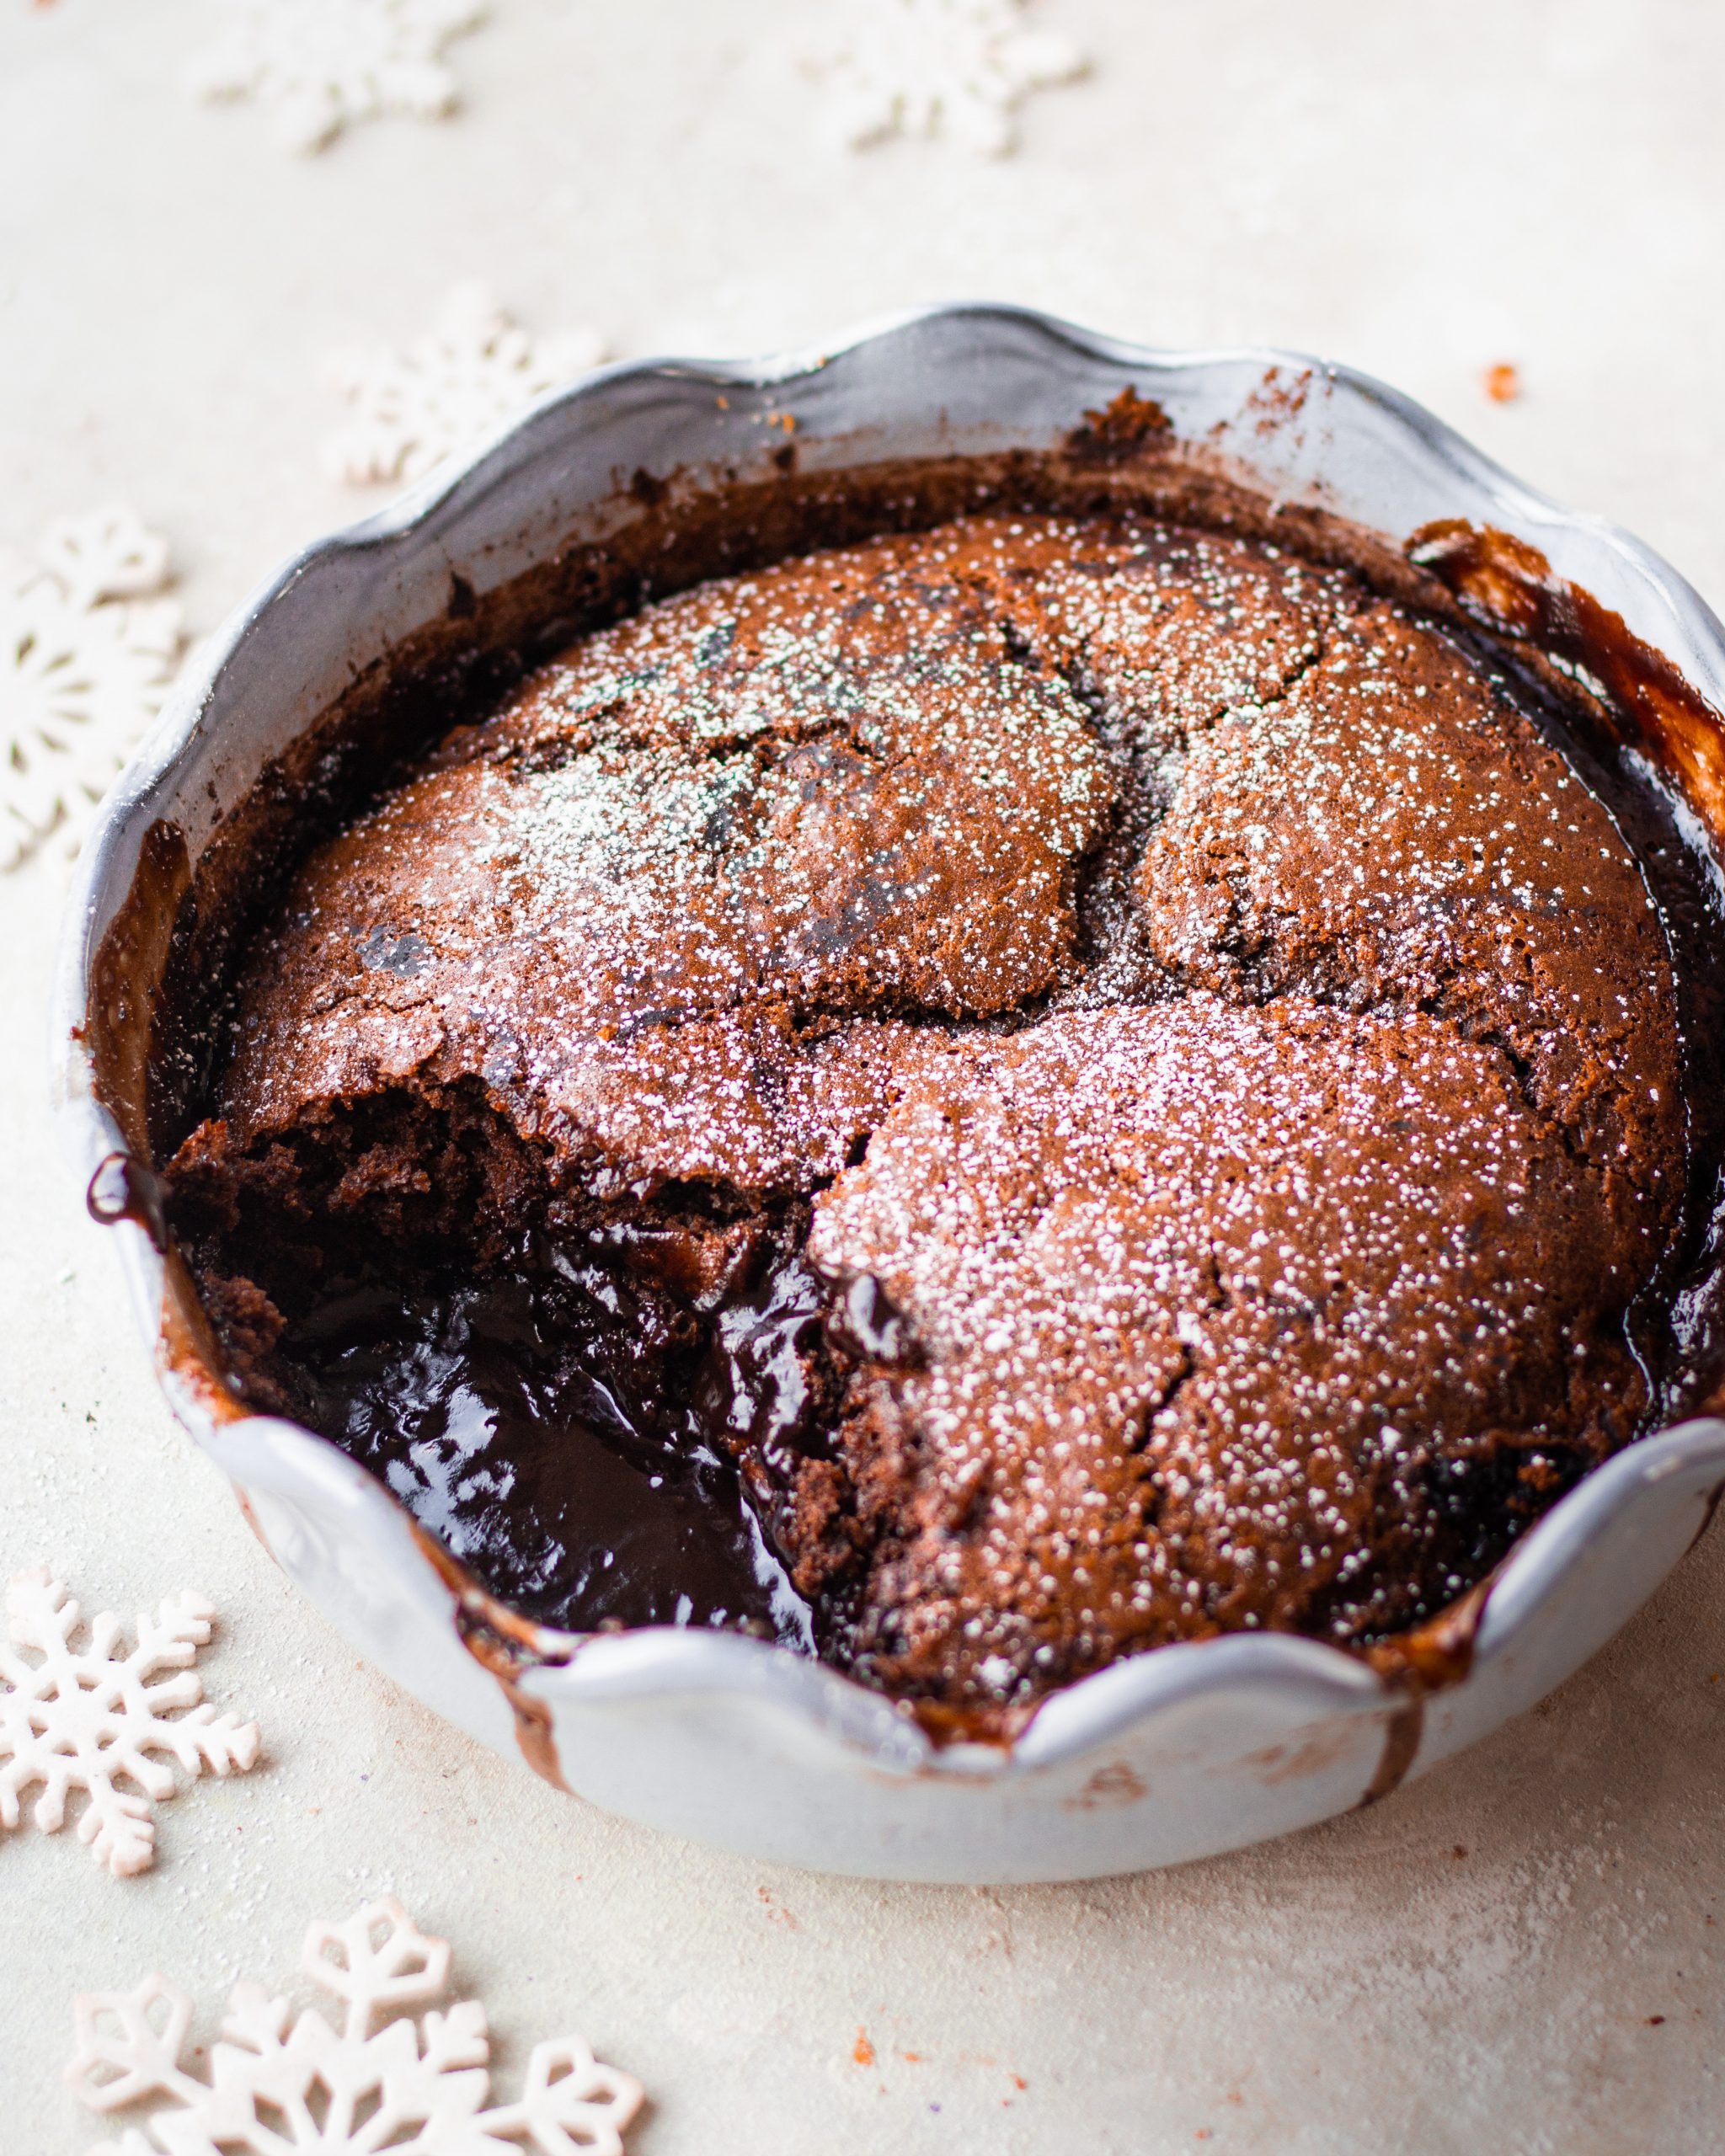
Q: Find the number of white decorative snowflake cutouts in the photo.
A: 6